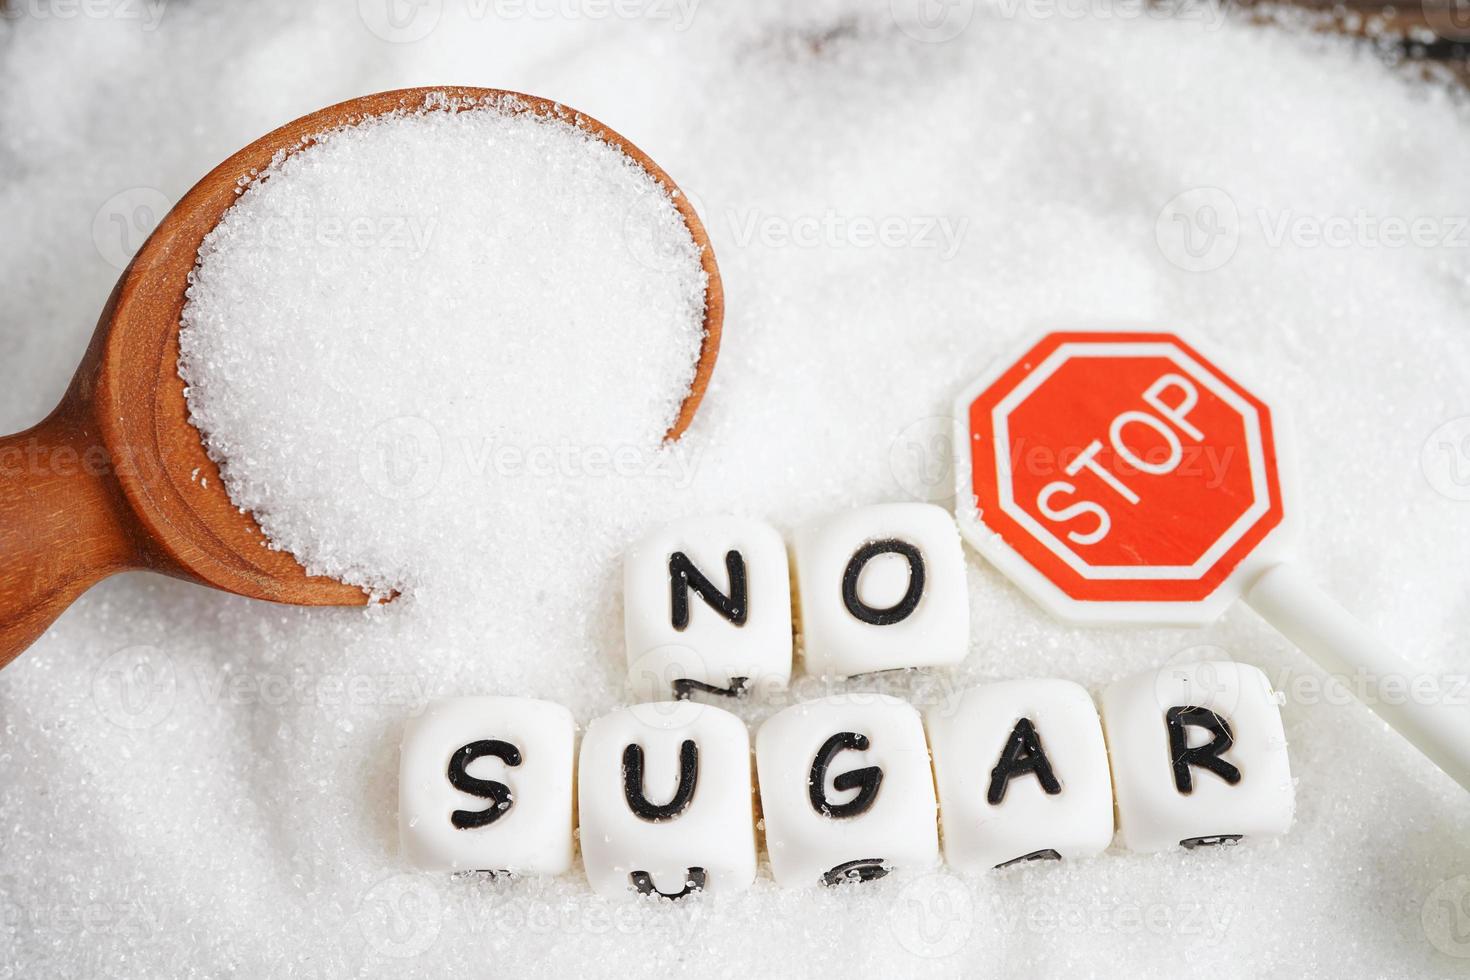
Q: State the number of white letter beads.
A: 7